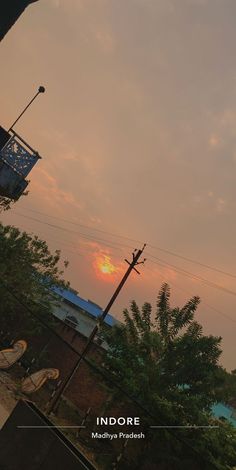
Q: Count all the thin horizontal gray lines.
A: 2